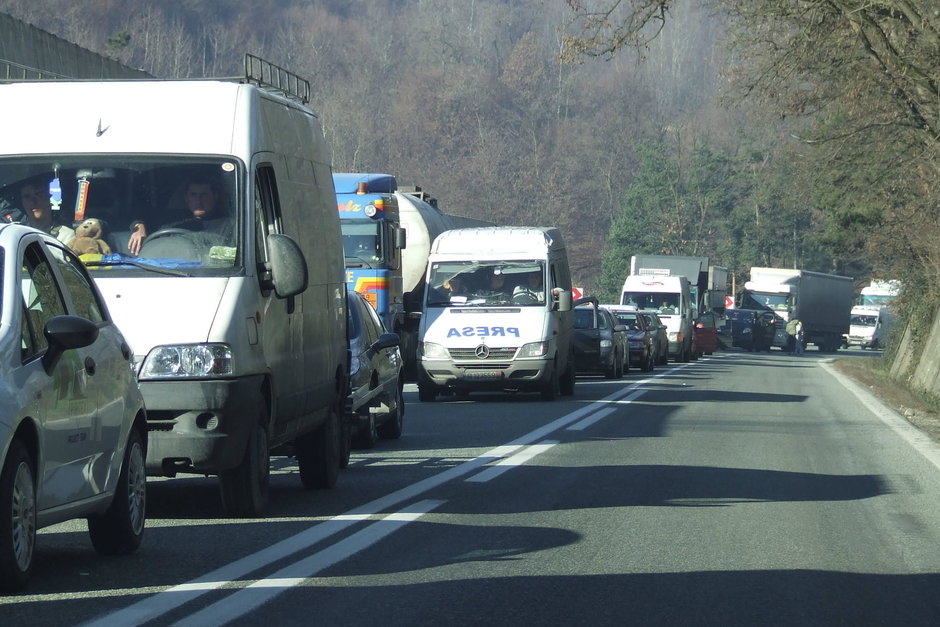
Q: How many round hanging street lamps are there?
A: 0